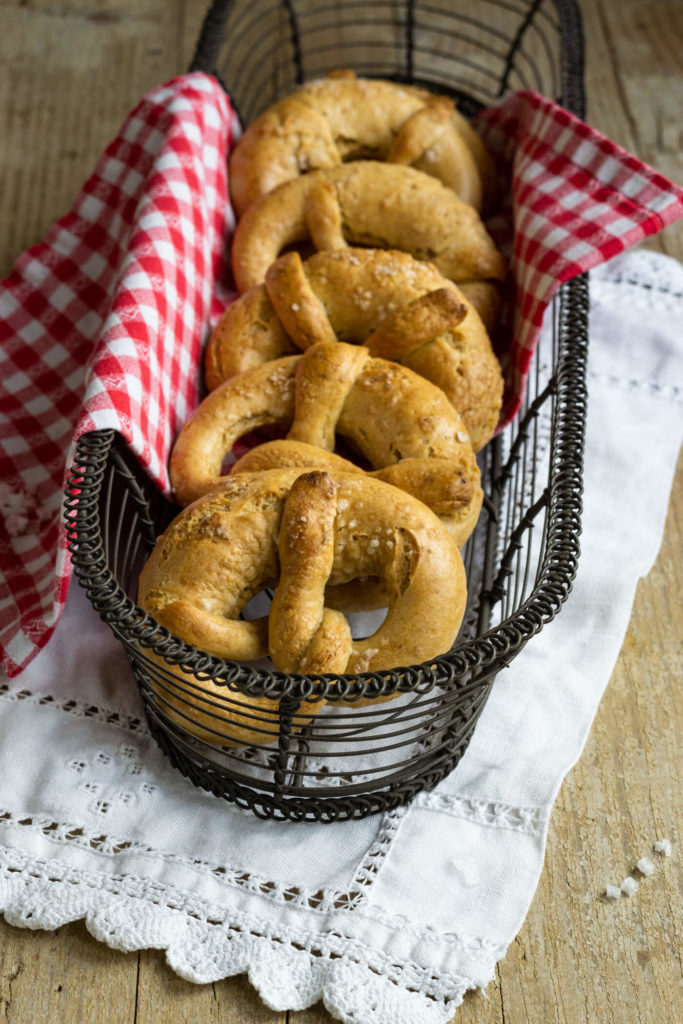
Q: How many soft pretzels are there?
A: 5